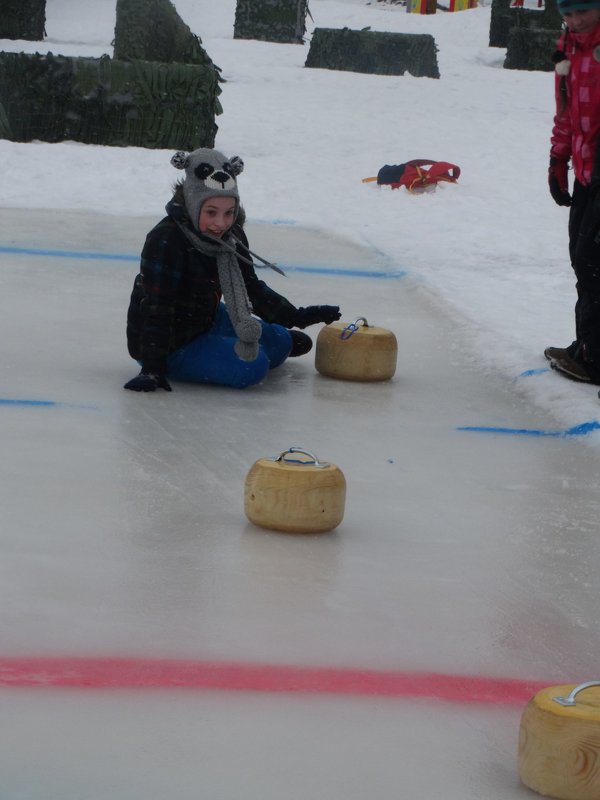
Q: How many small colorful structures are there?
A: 2